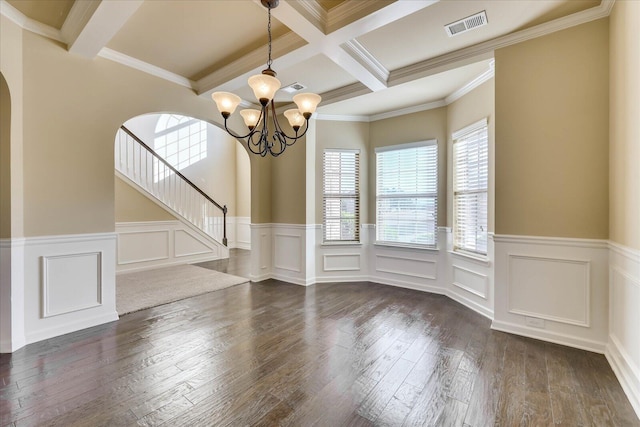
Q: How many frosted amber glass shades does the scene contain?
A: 5